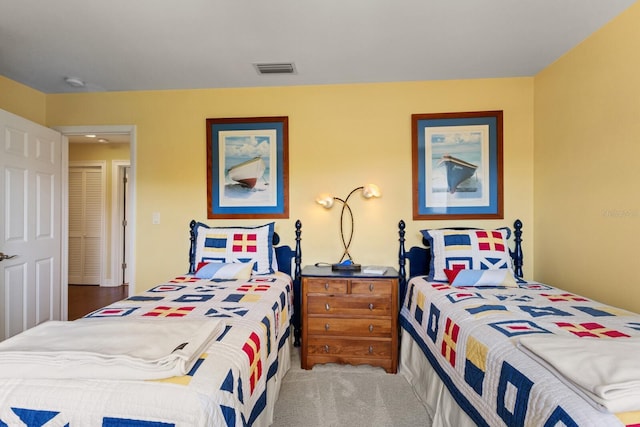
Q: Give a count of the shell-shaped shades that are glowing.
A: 2